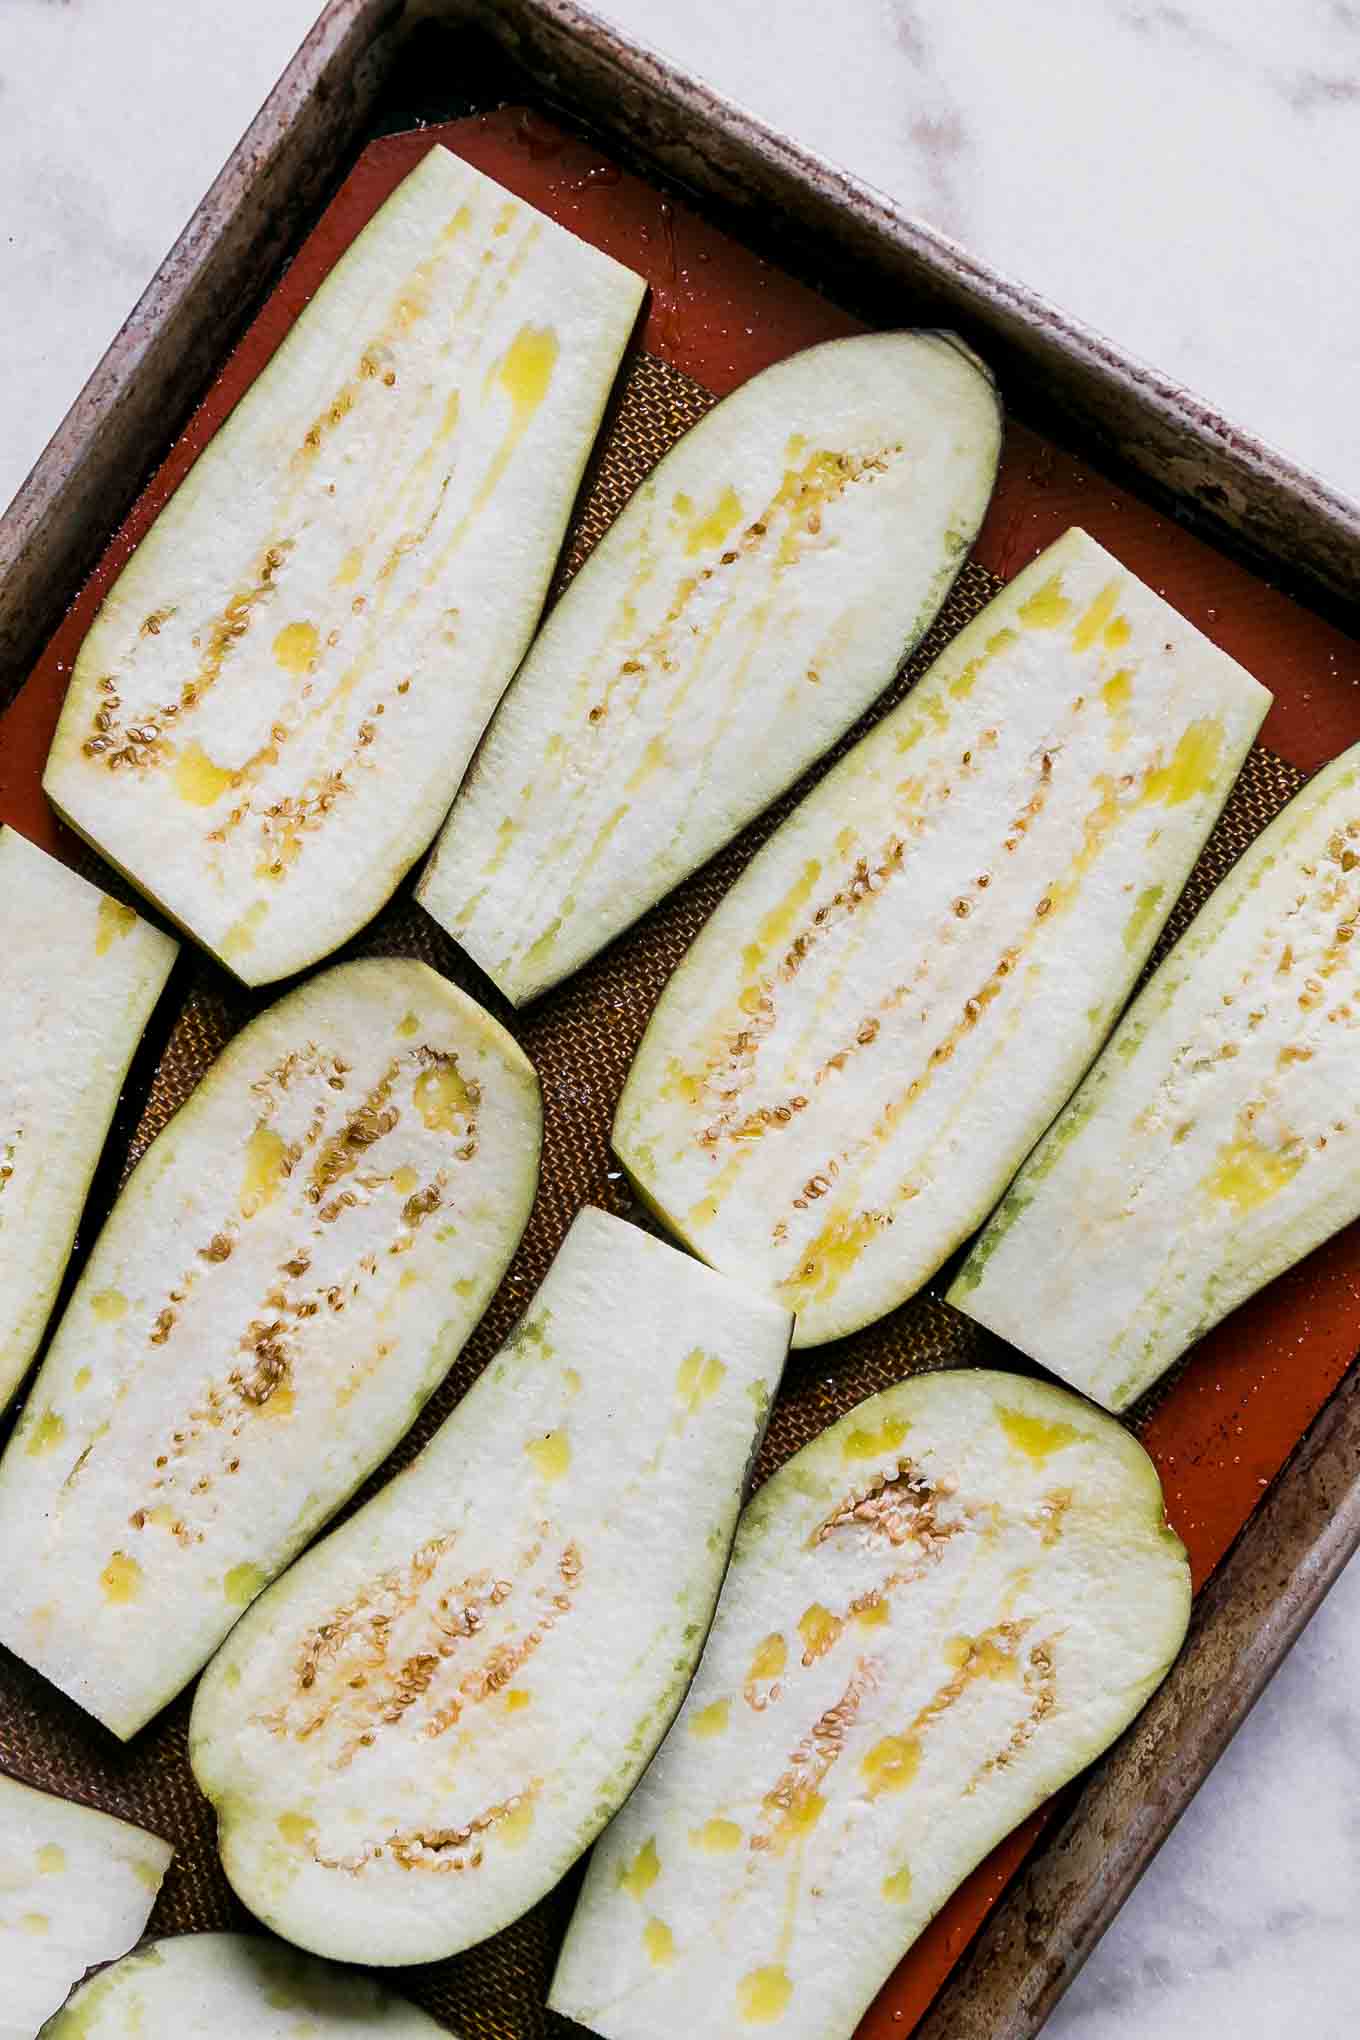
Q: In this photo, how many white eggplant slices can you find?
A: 10